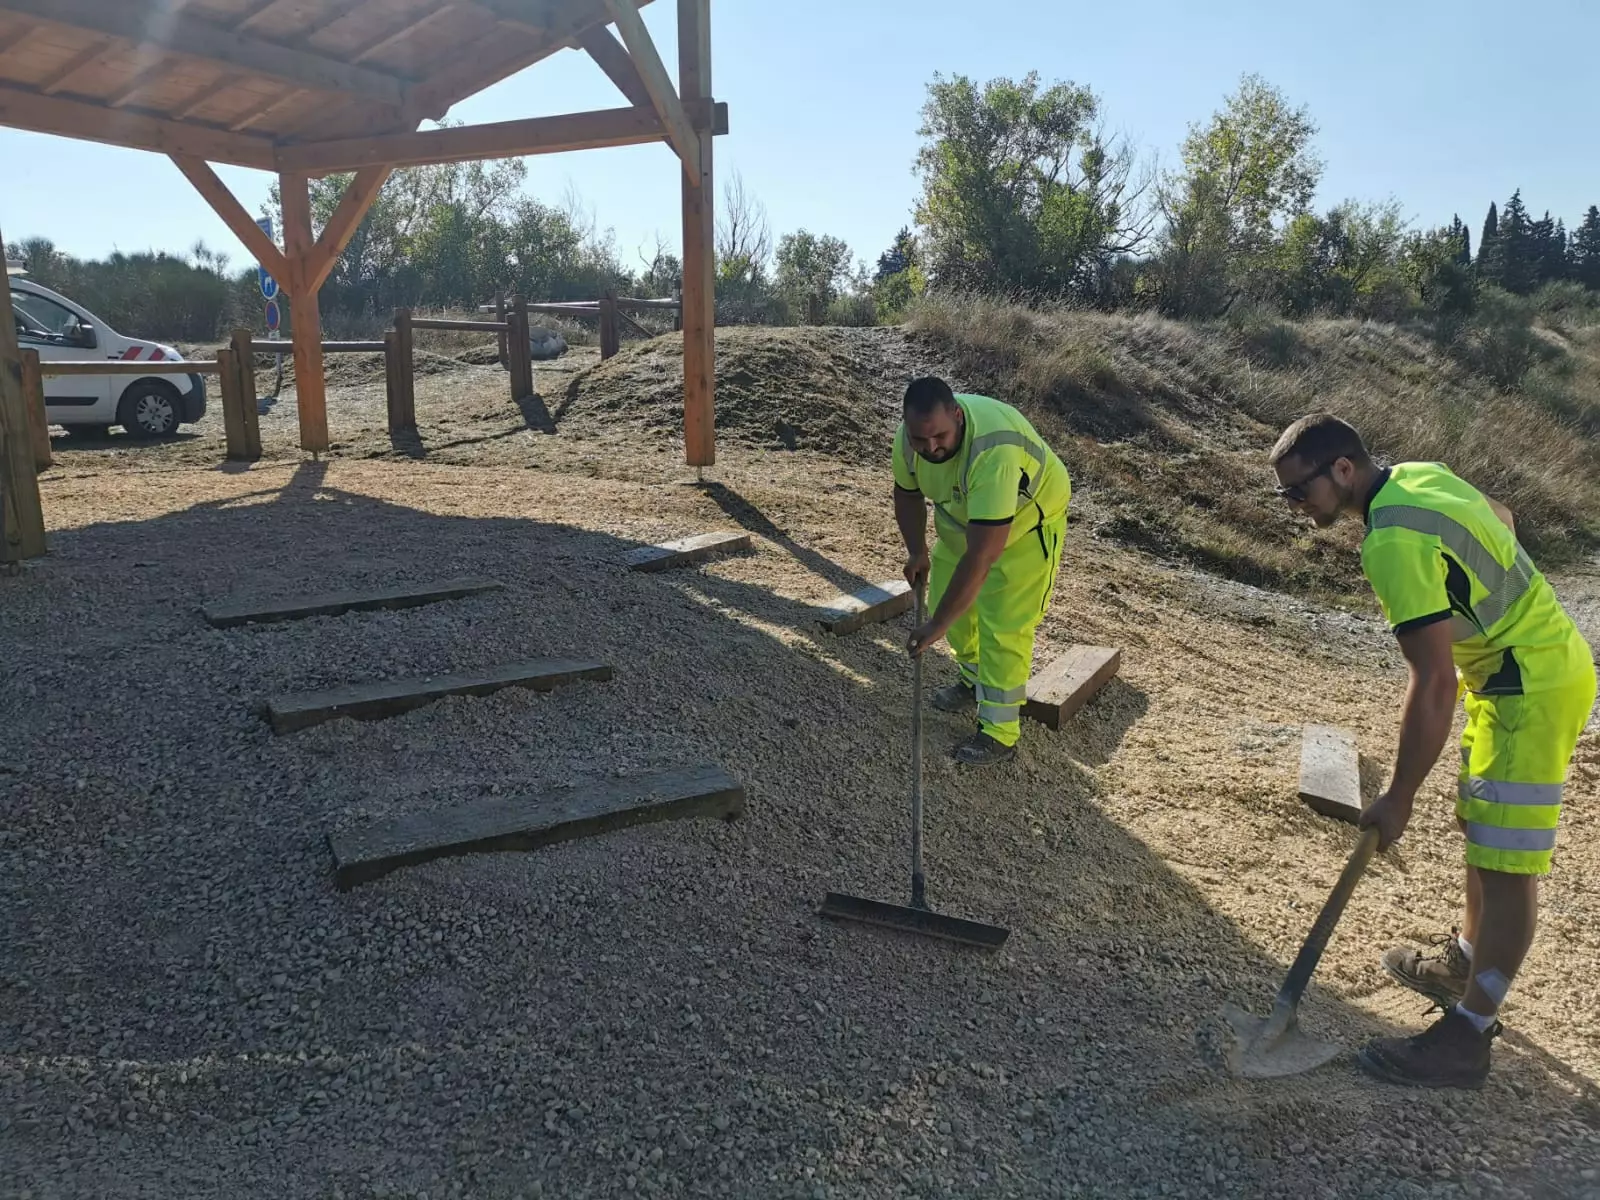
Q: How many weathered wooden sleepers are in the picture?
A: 7